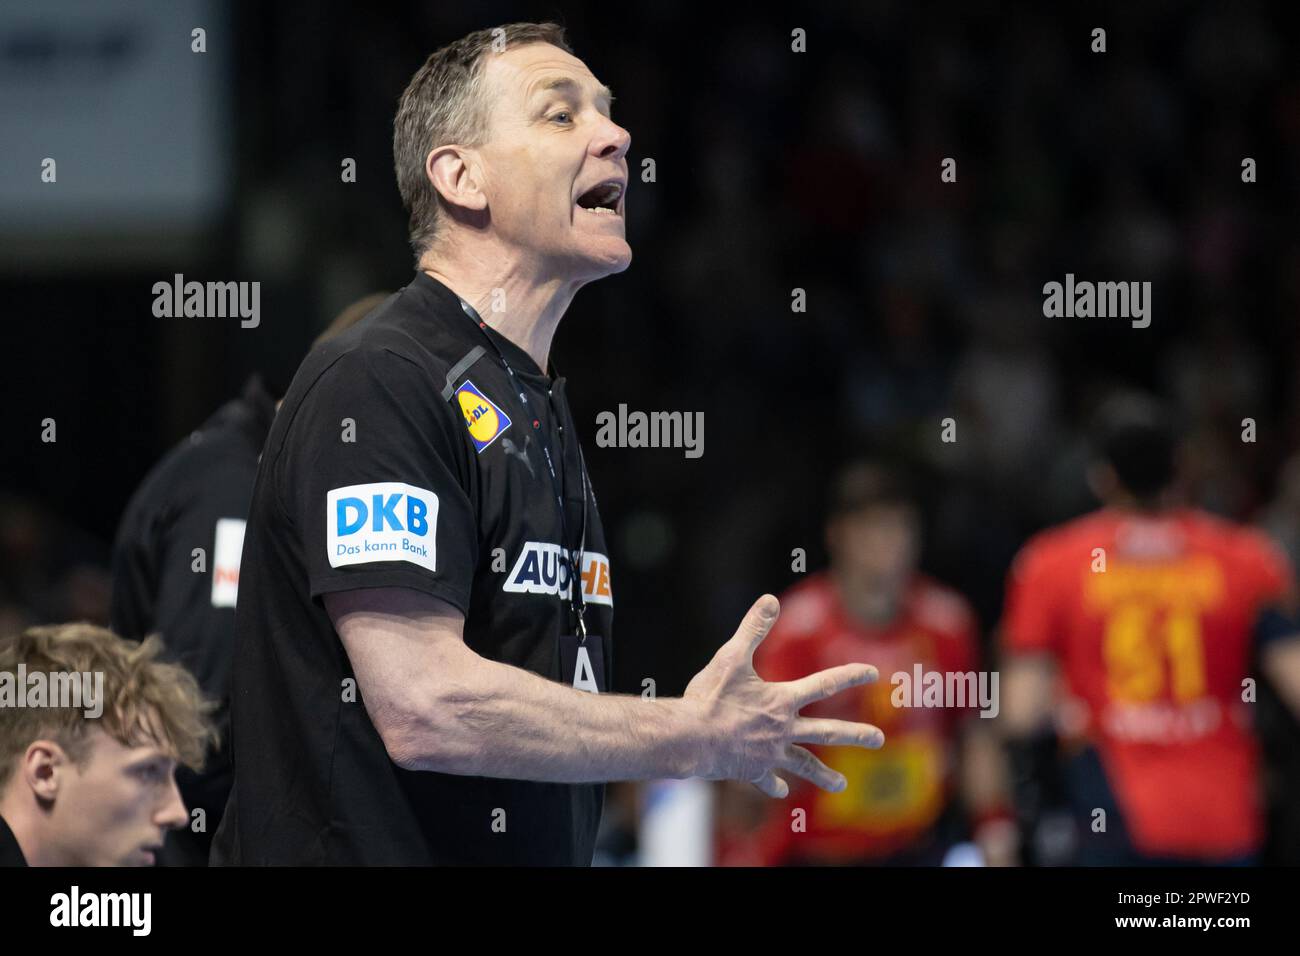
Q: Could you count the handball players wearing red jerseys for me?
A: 2